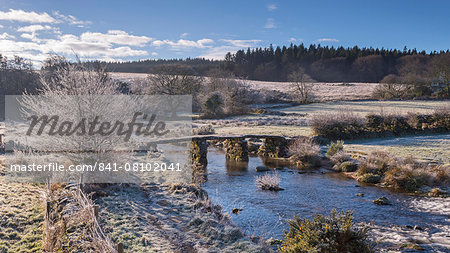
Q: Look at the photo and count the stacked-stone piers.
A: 3